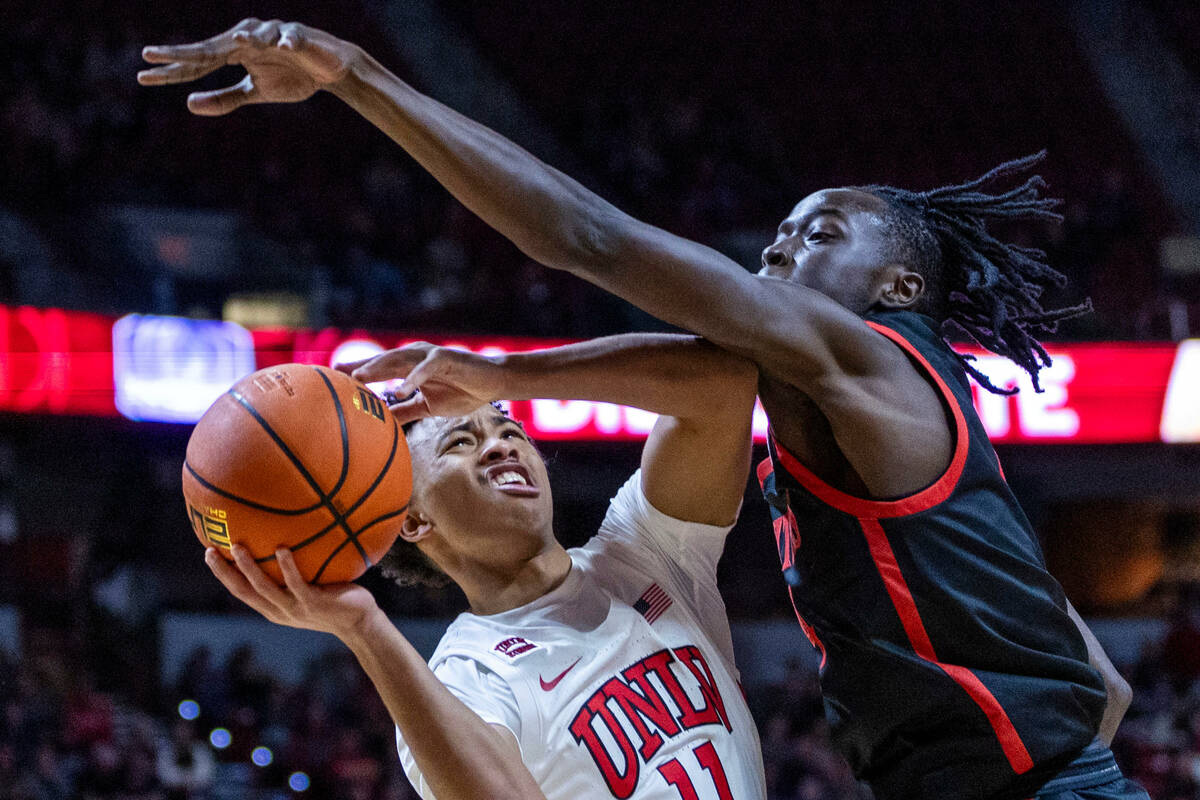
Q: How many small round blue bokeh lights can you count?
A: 4